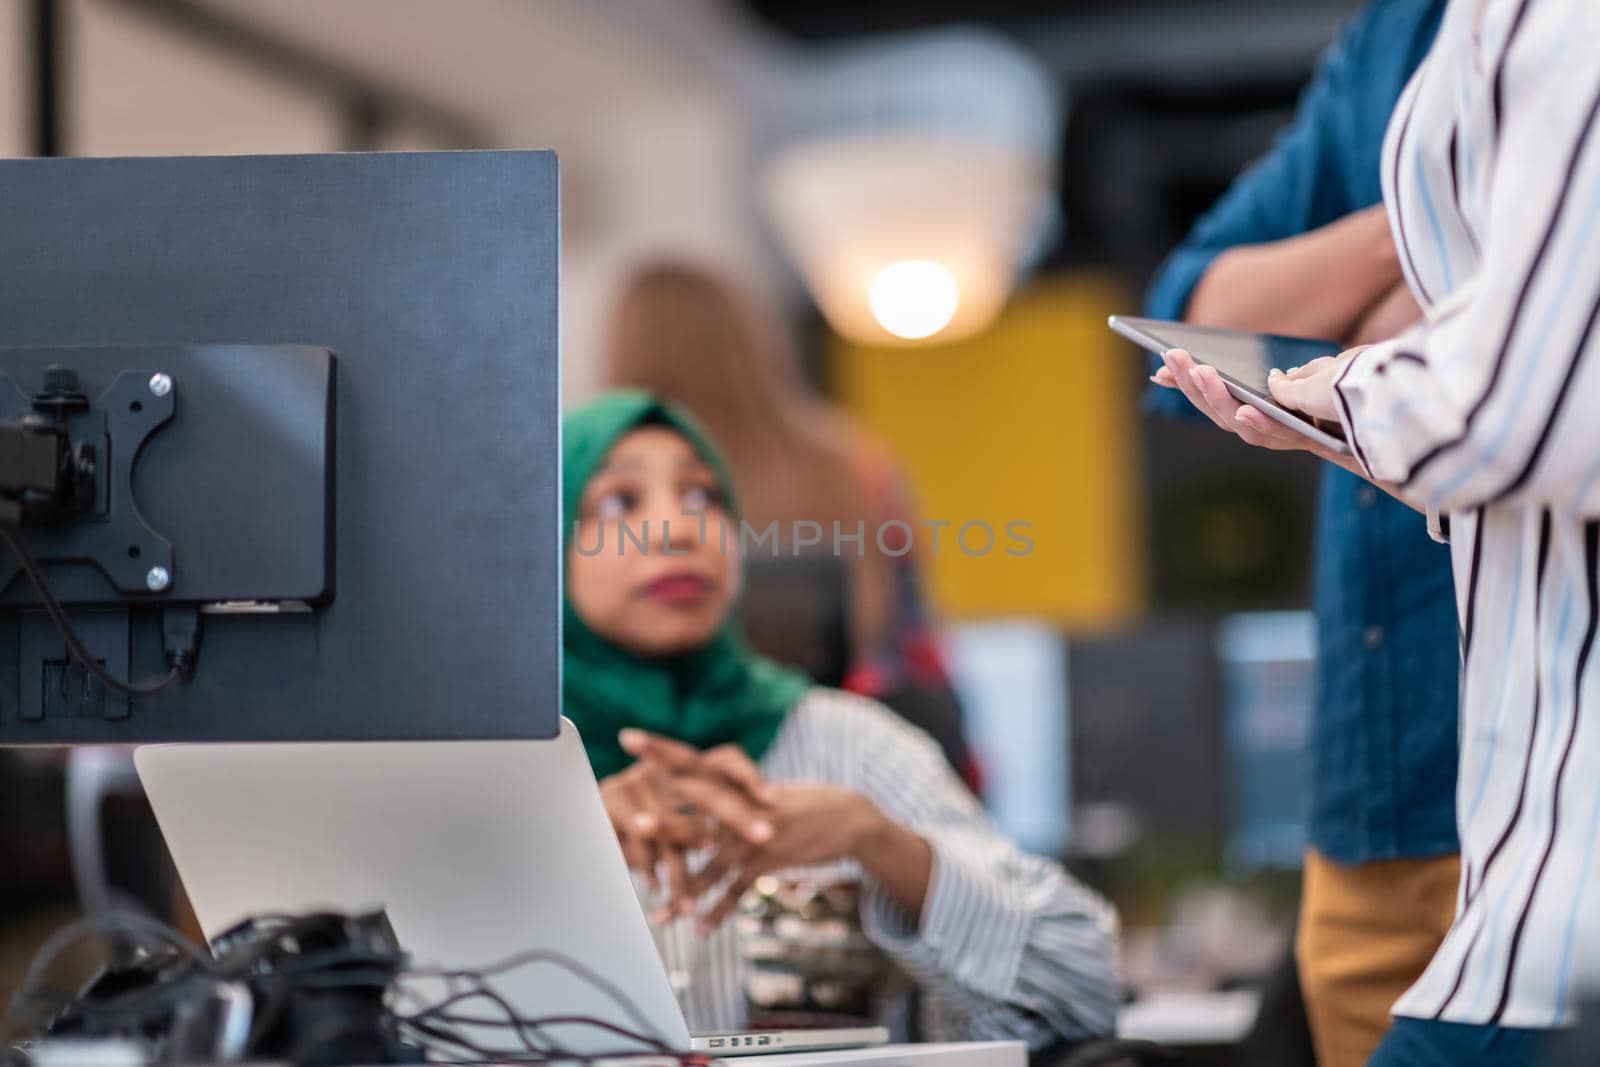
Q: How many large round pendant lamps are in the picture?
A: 1